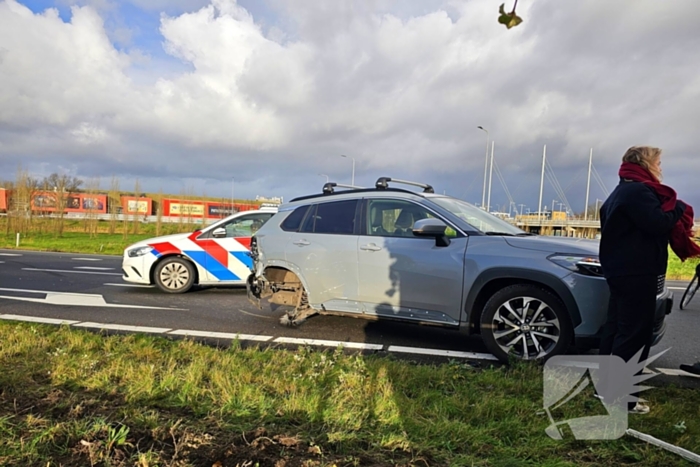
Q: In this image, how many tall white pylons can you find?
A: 3